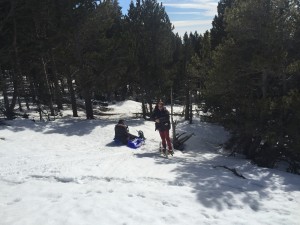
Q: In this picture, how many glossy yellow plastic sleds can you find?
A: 0